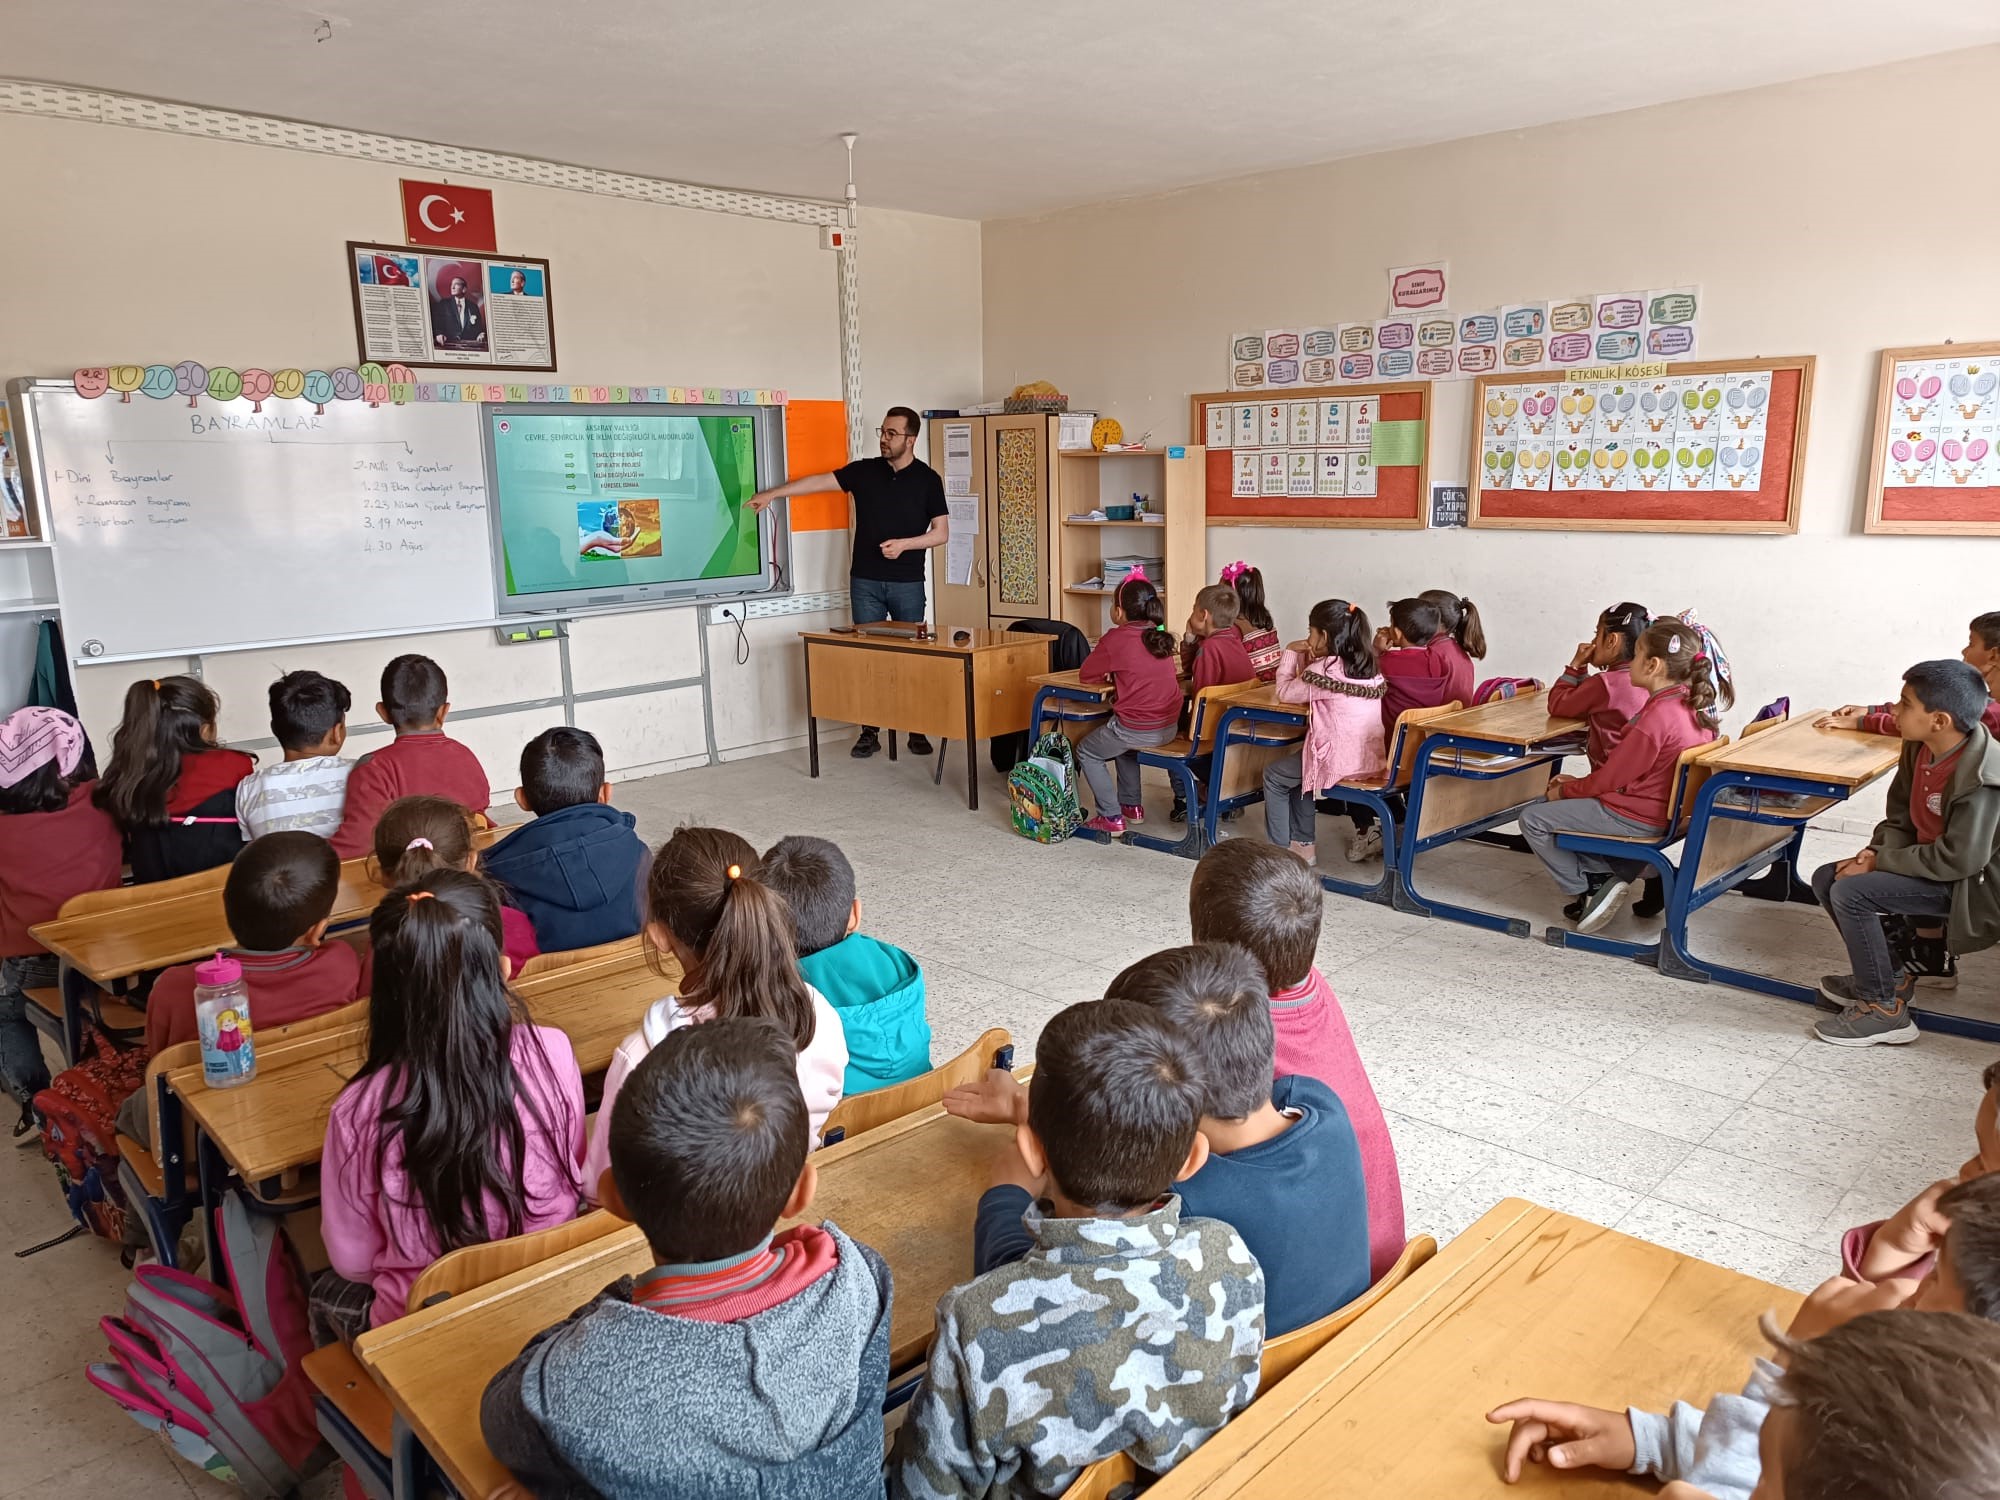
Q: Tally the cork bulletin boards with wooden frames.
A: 3